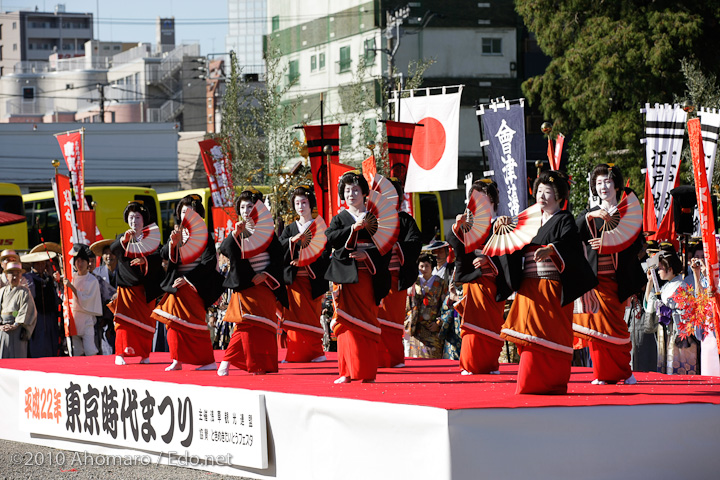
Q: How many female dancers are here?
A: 9